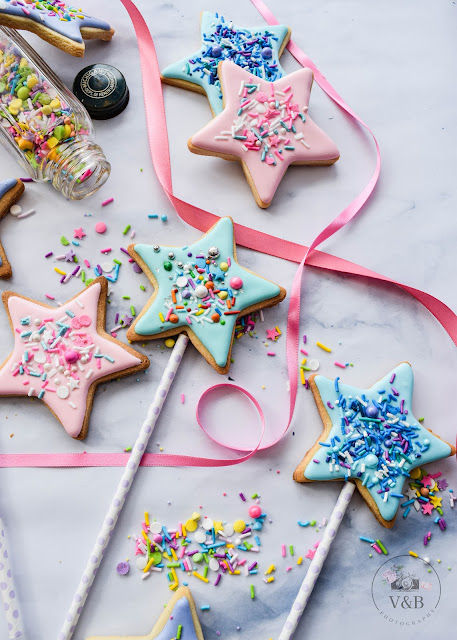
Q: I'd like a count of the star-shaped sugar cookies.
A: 8